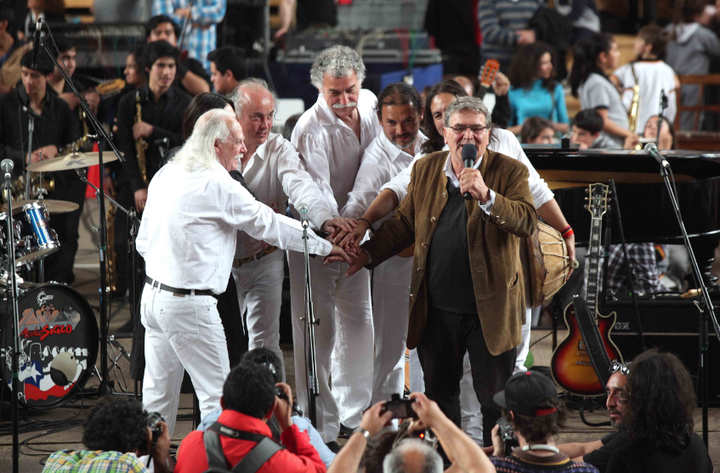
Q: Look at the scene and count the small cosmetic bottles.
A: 0